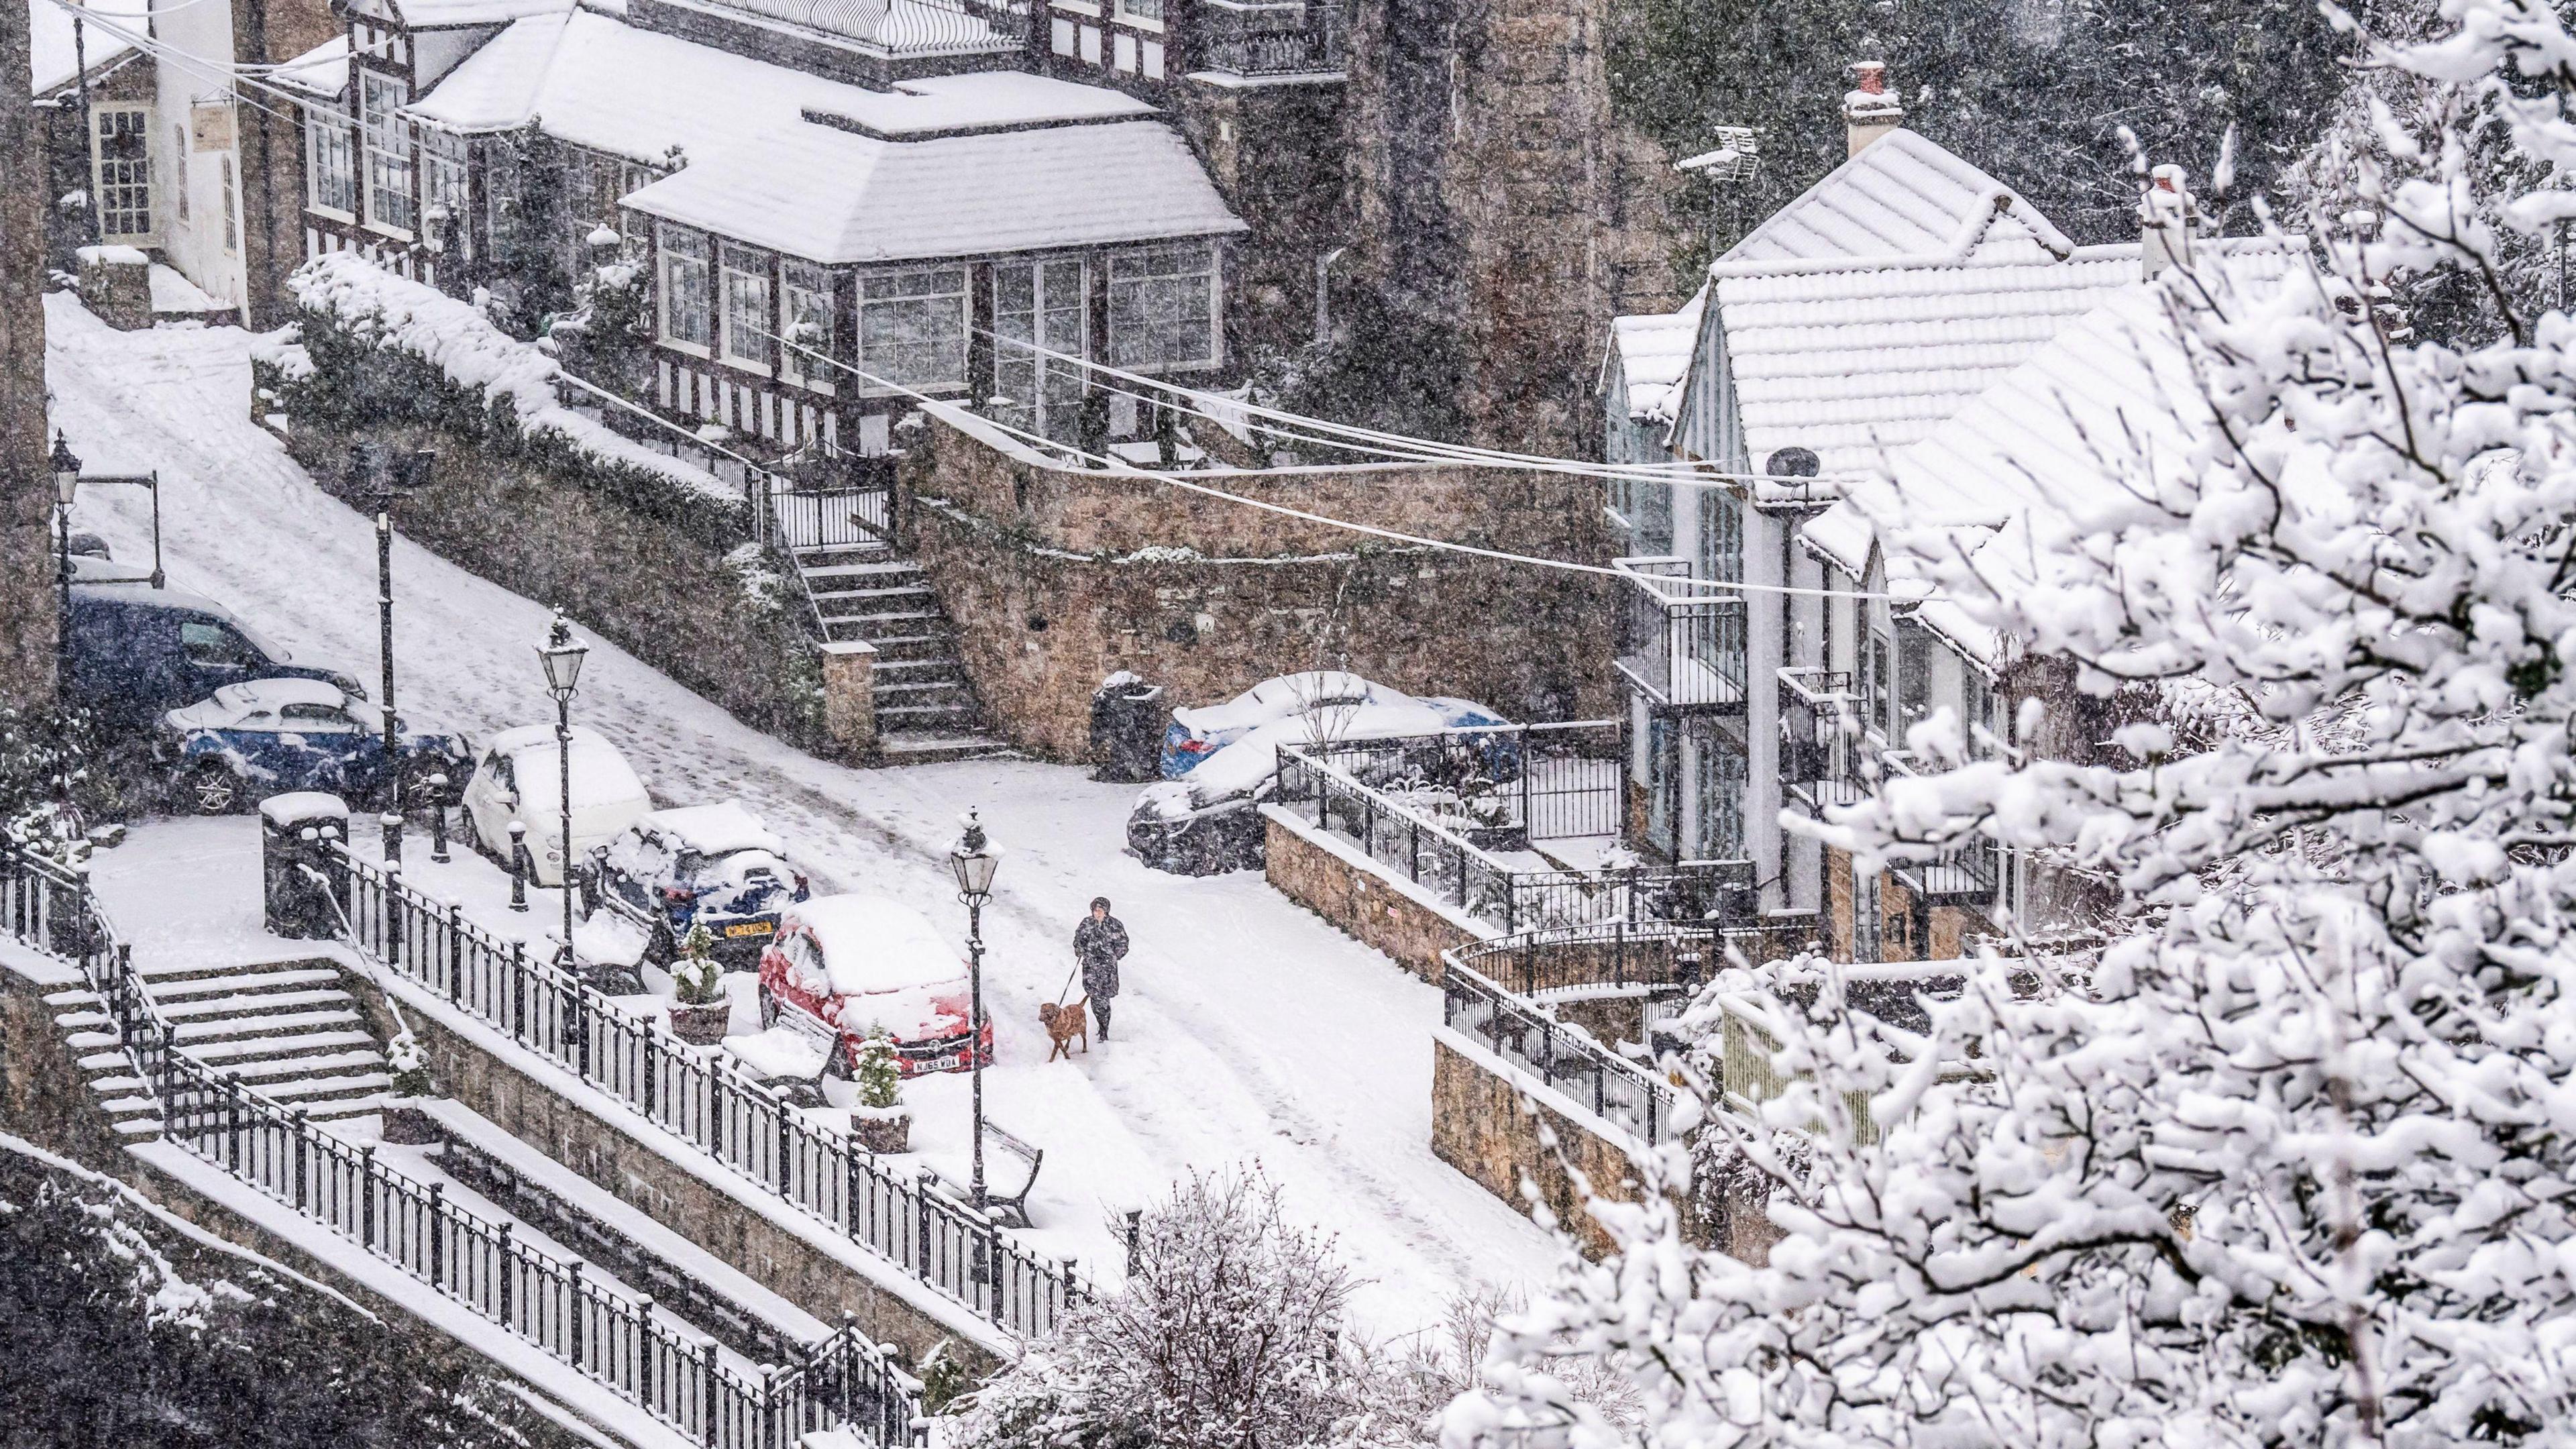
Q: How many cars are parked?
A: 7